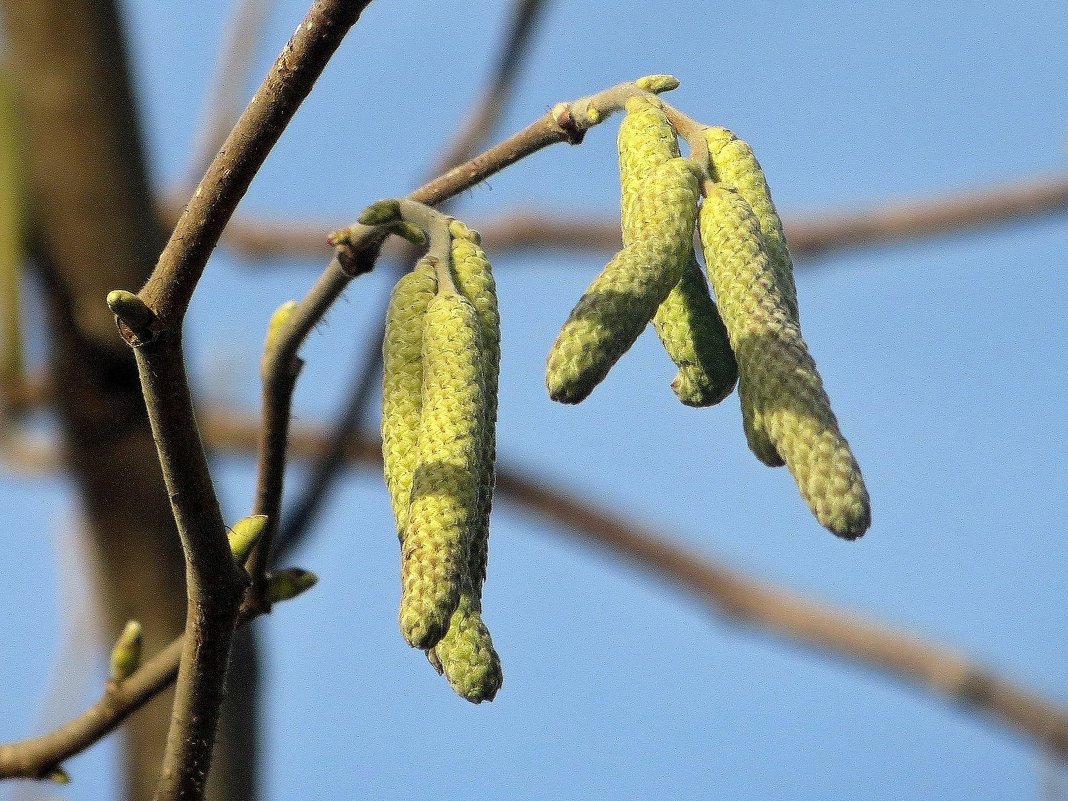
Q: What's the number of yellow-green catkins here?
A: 7